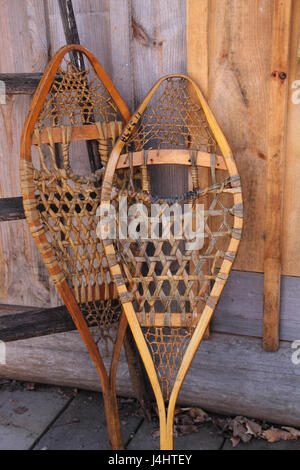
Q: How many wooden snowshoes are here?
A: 2